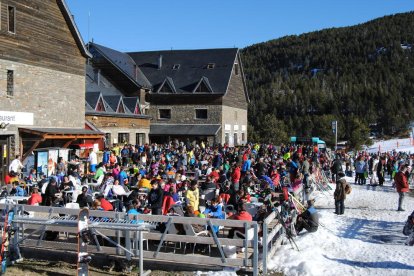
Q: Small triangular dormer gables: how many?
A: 5